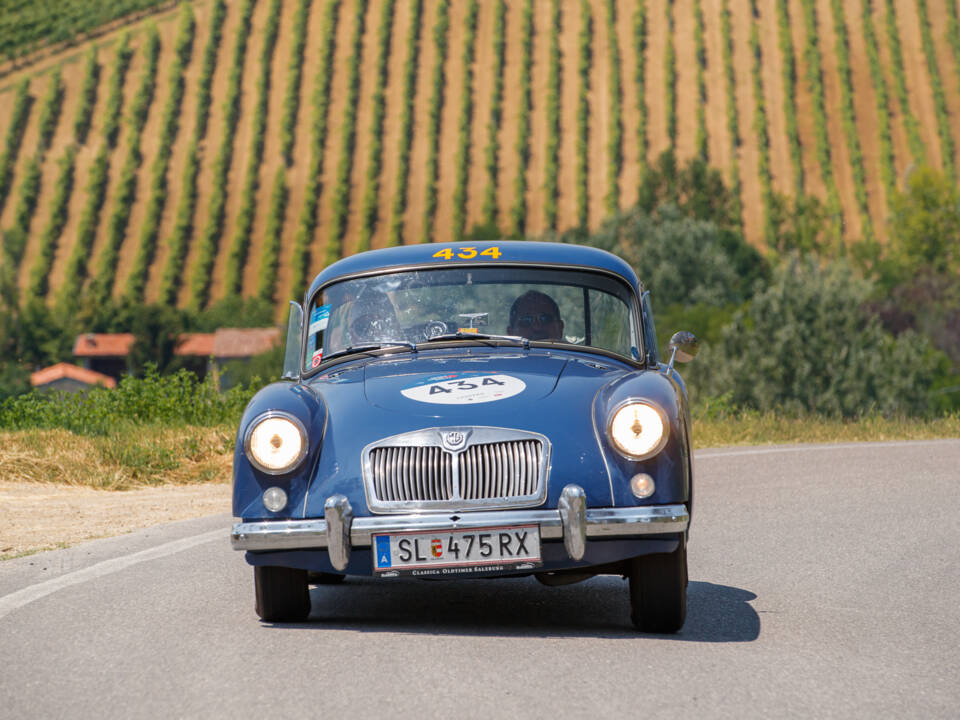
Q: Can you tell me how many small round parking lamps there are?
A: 2